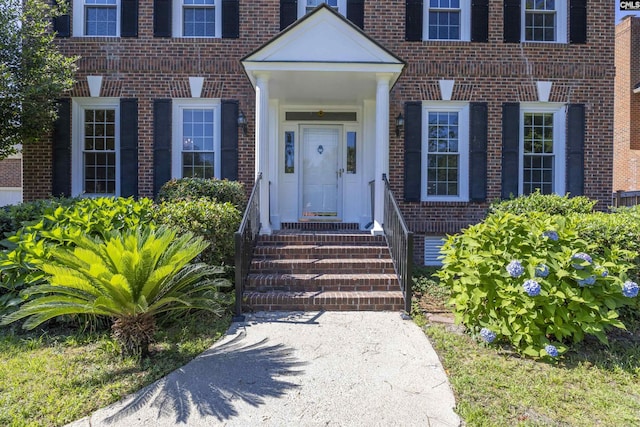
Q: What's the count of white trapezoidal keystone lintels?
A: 4